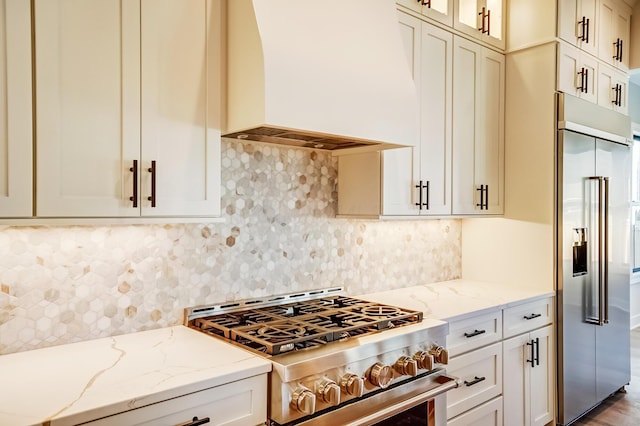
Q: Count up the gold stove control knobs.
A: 7